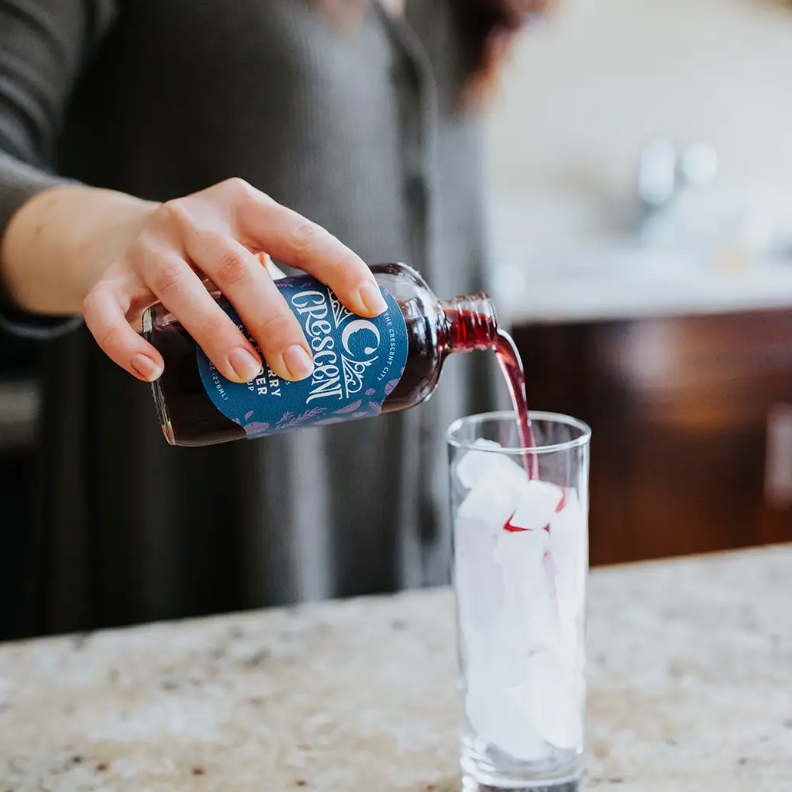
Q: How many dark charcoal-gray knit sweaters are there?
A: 1